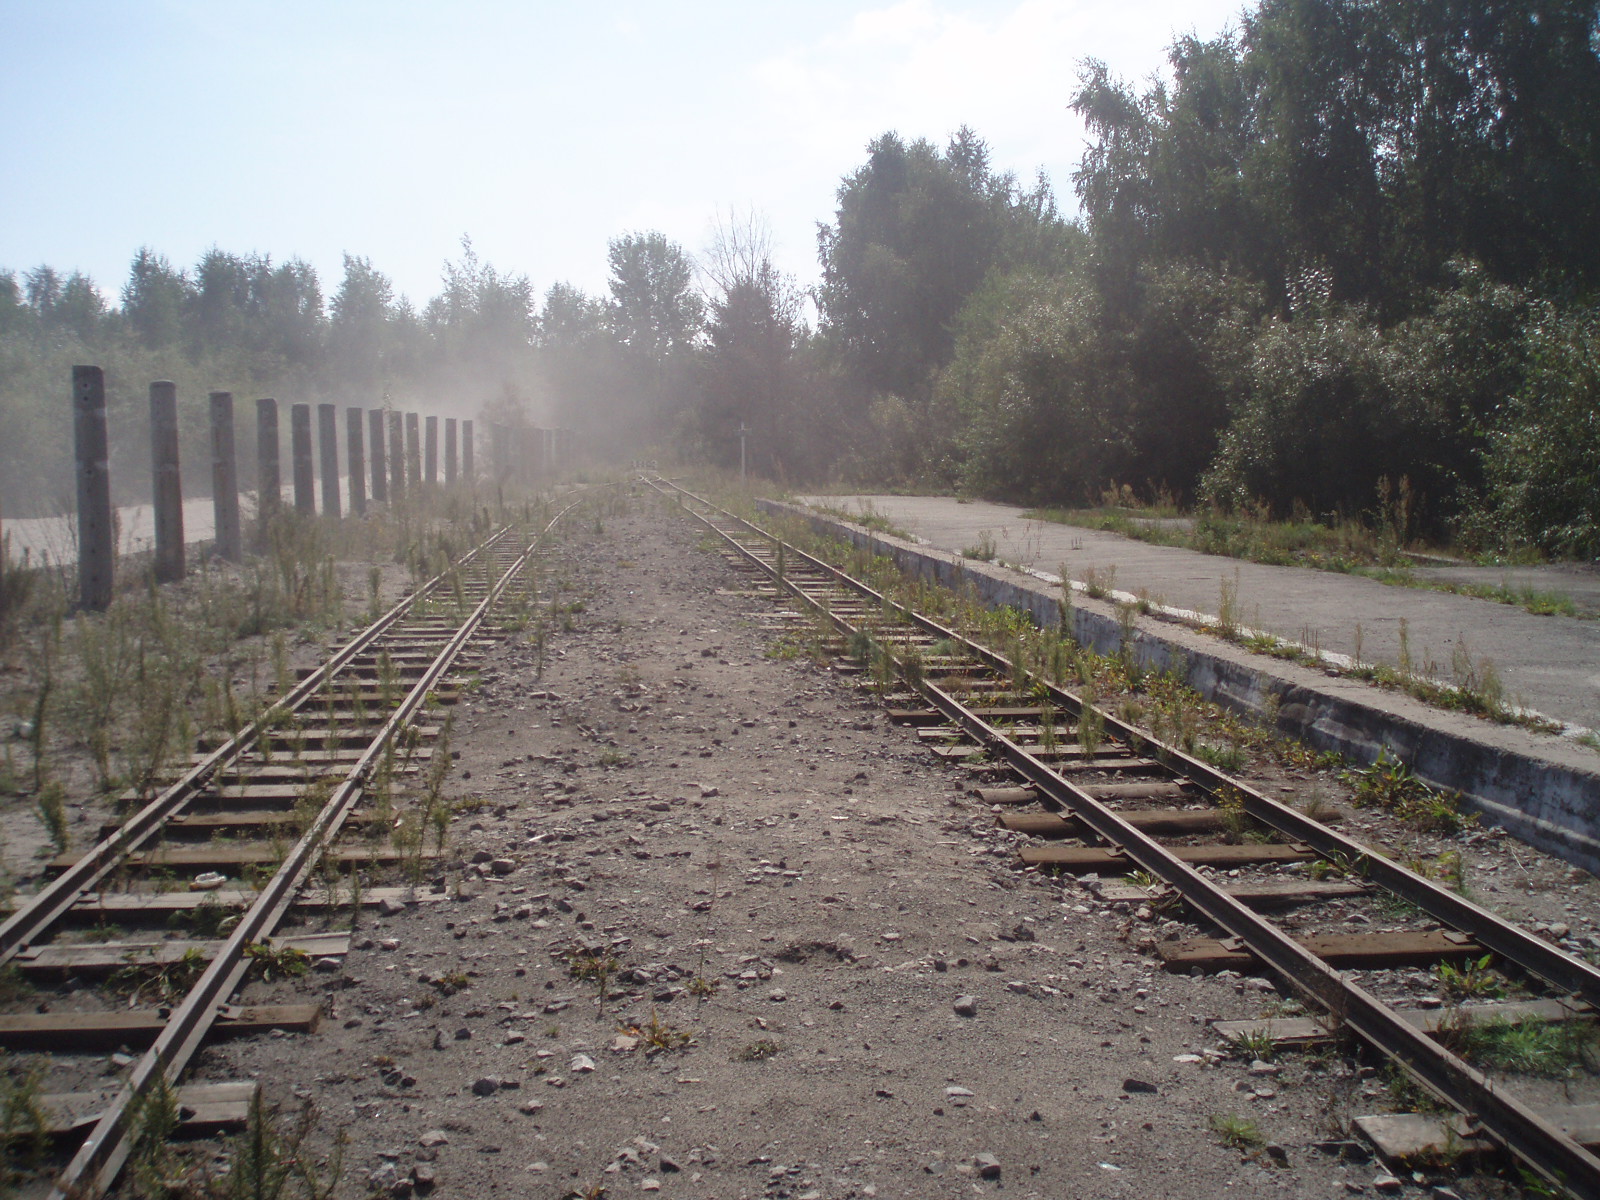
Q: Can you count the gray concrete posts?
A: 13